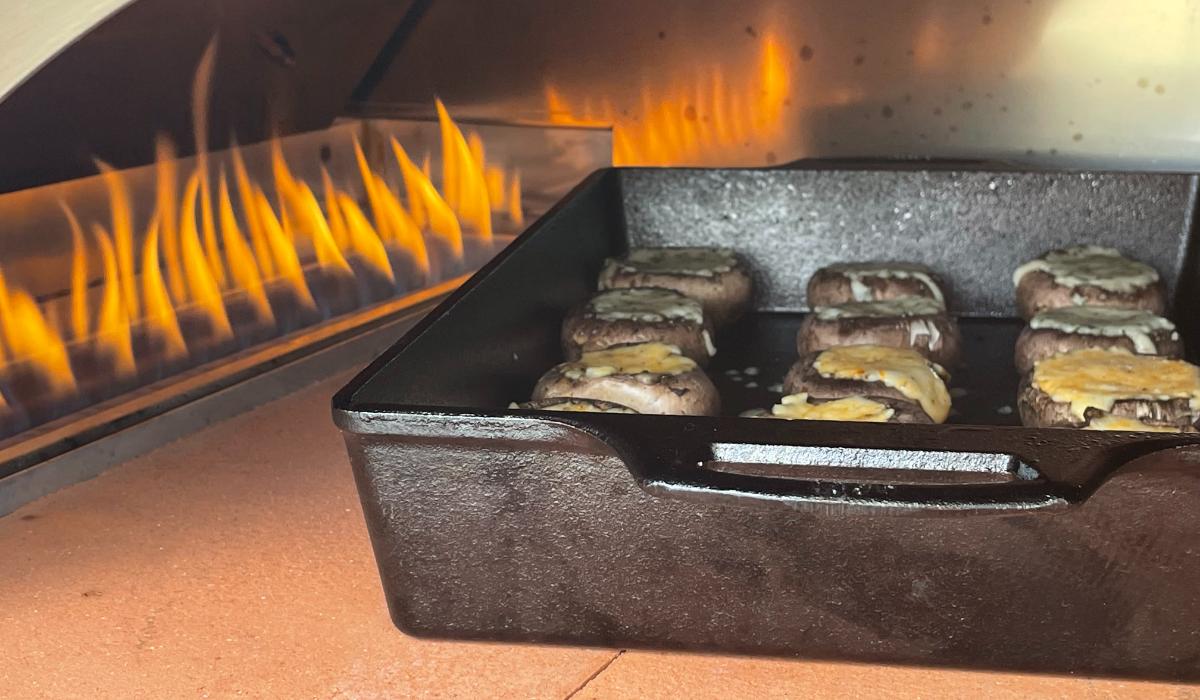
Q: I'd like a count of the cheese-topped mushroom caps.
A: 12